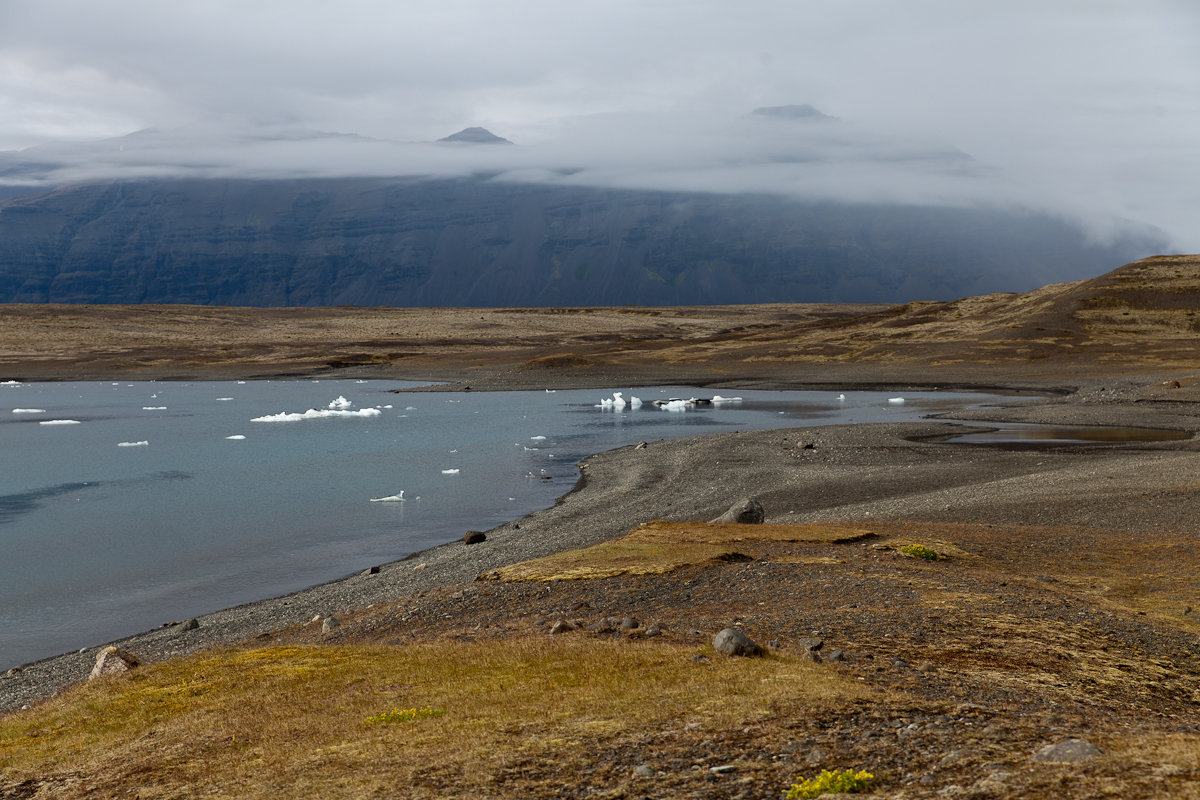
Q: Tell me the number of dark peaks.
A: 2